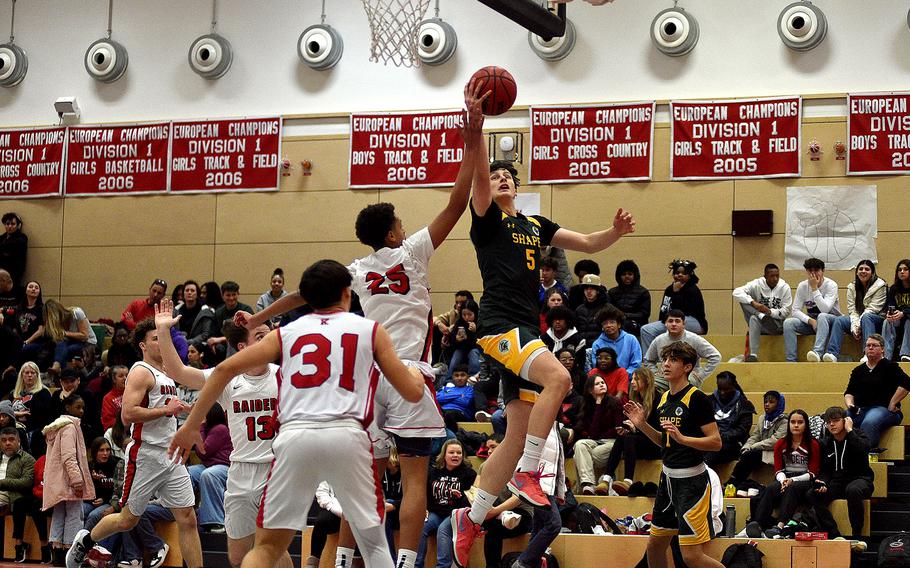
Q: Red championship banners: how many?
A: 7